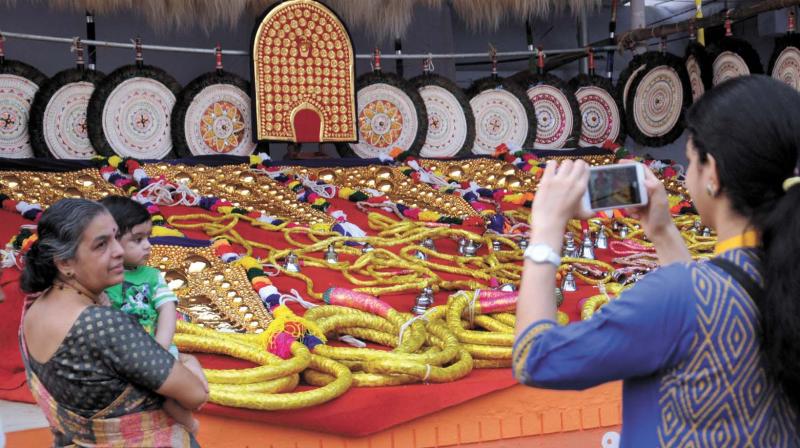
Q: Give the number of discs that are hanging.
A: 14